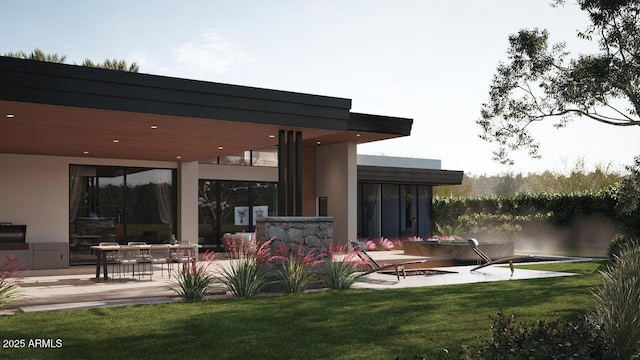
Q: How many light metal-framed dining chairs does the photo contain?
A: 6